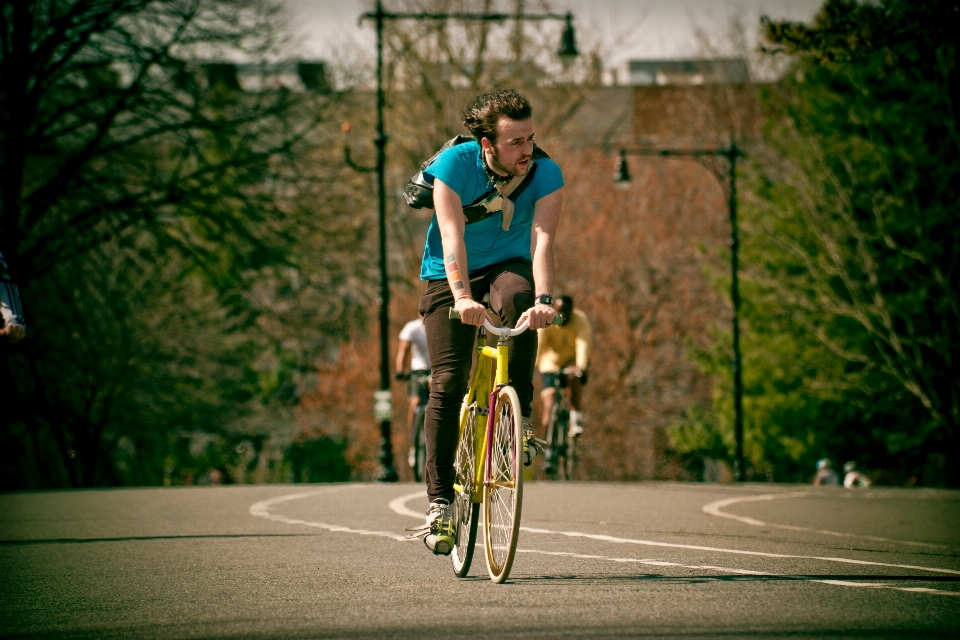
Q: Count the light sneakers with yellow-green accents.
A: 2